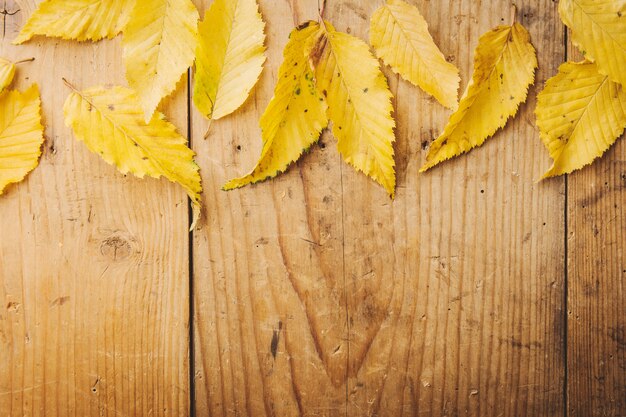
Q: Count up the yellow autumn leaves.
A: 12